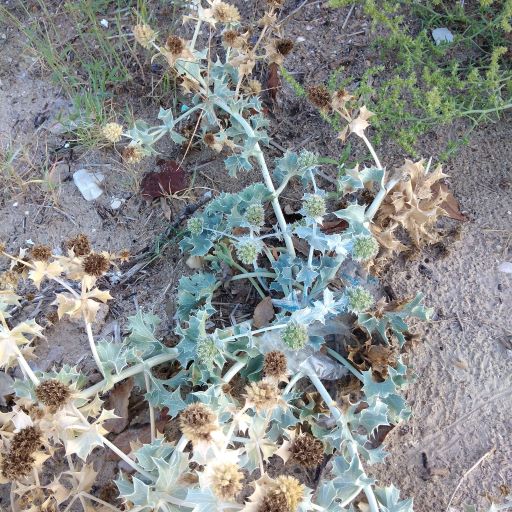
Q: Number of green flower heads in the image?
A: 9